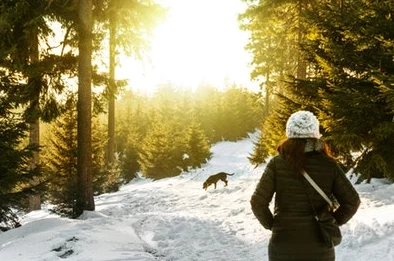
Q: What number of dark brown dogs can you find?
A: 1